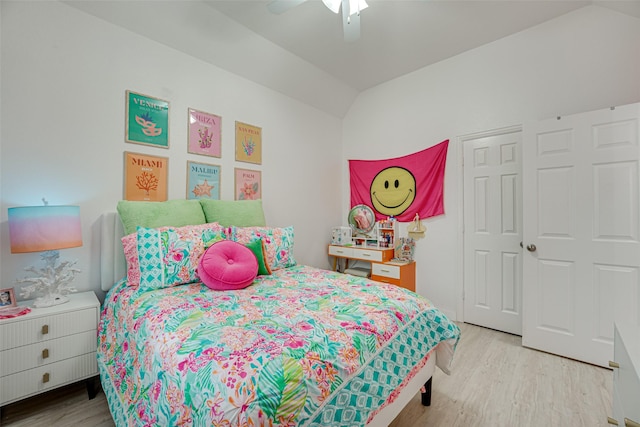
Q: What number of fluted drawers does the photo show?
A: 3